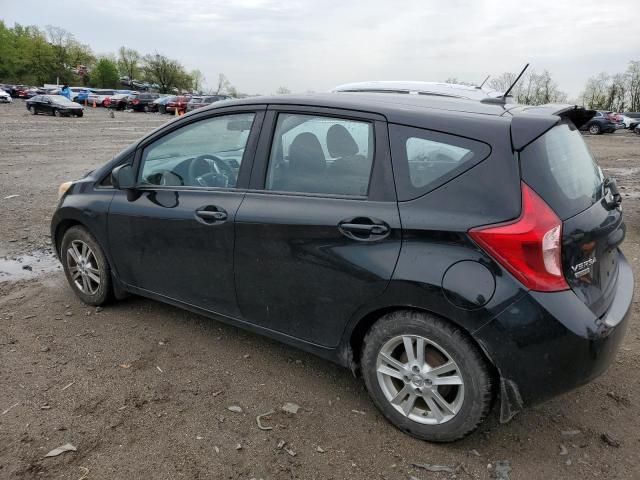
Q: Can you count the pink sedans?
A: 0